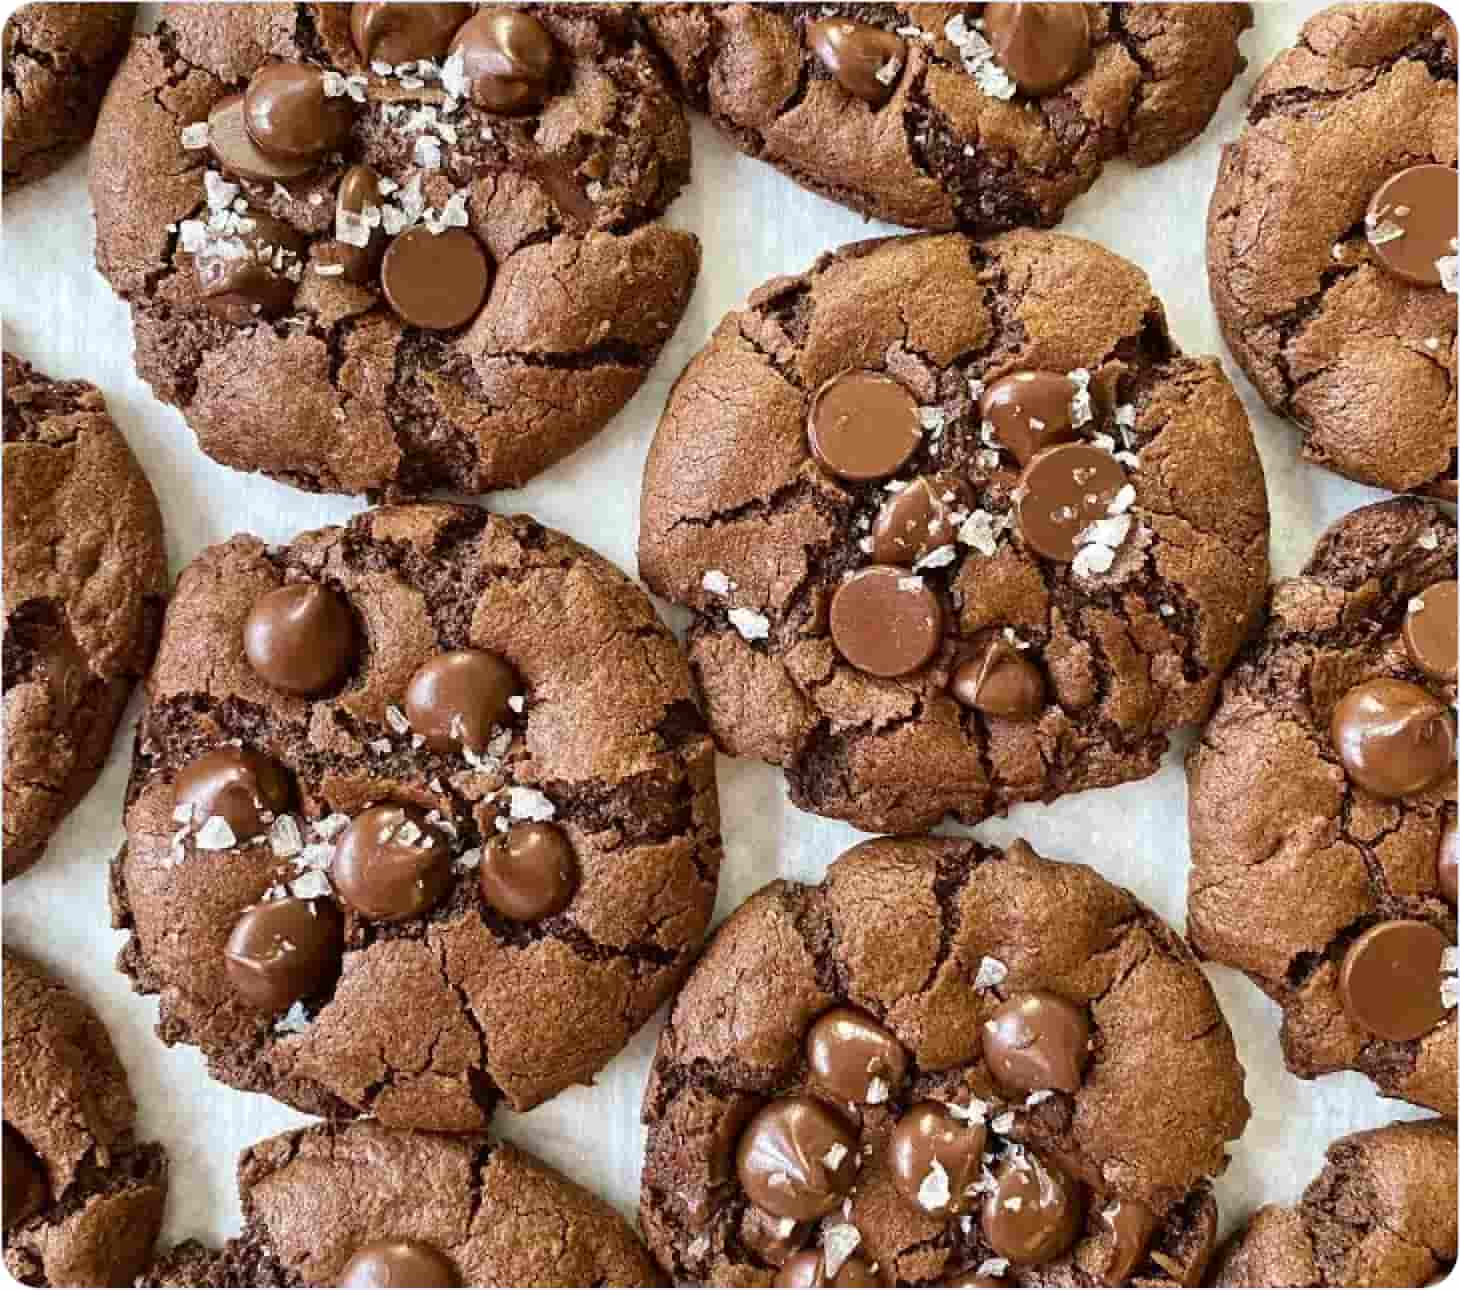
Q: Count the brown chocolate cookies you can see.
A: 12